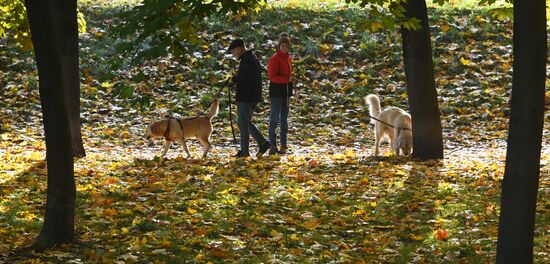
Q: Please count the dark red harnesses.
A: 1